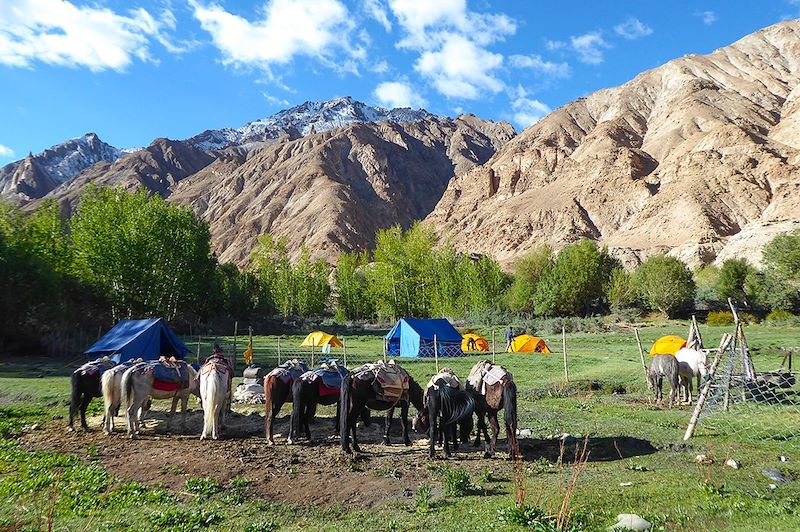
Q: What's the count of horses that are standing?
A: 11